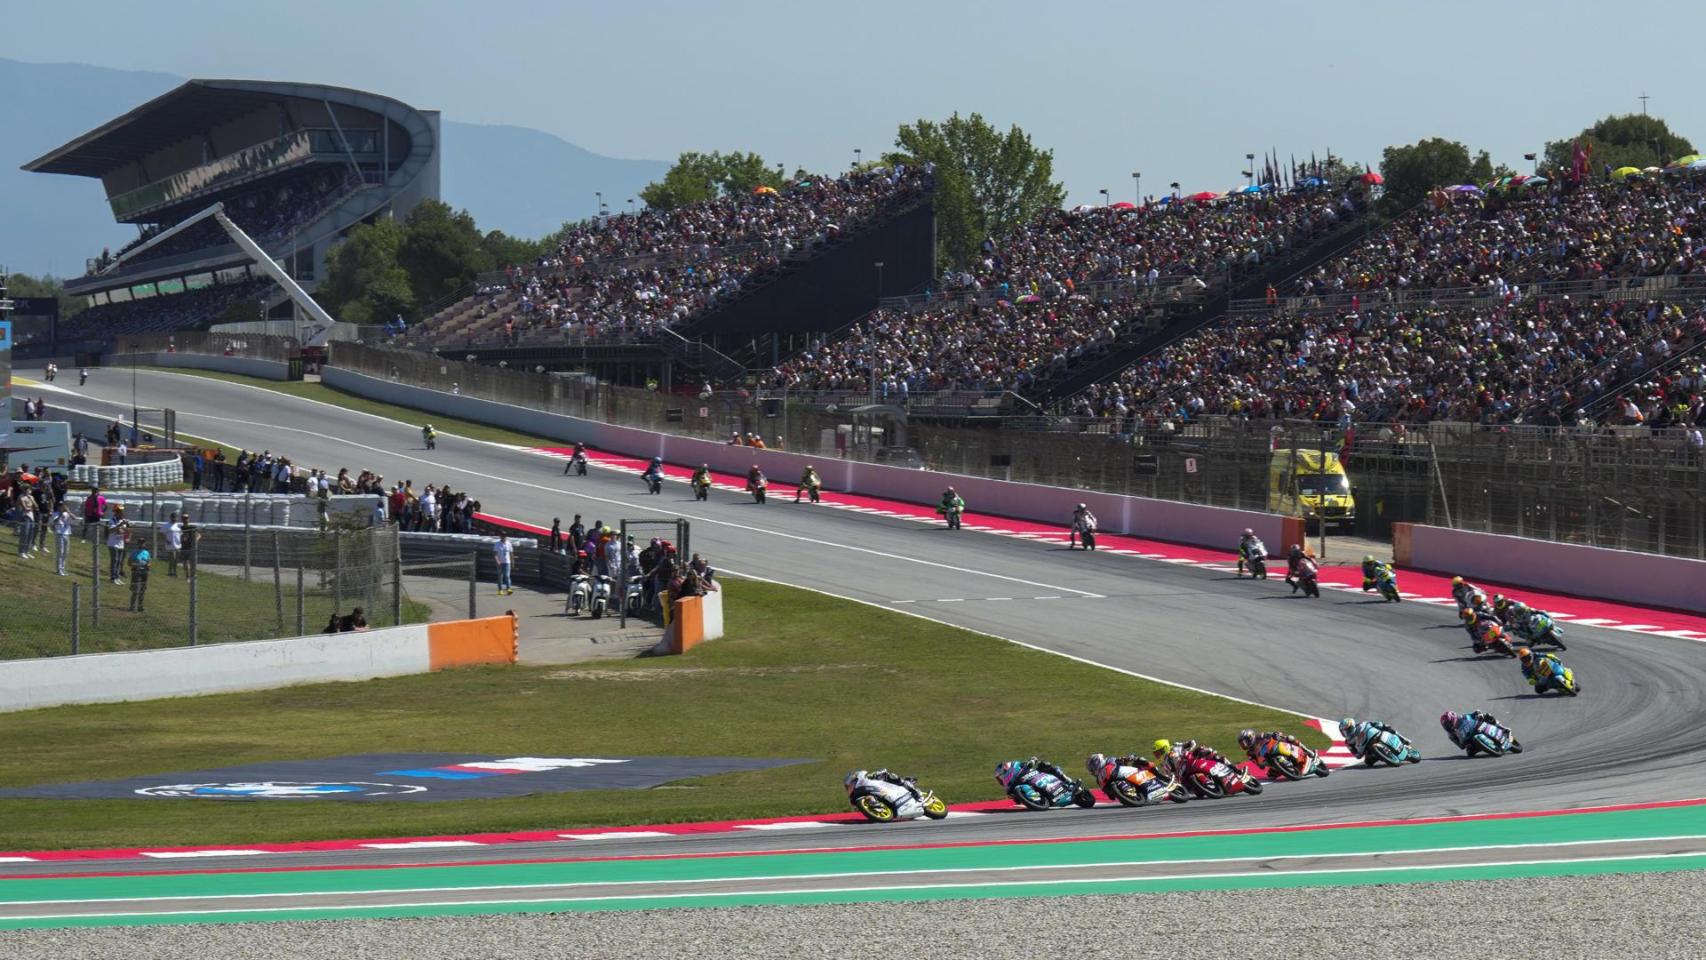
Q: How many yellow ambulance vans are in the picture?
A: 1